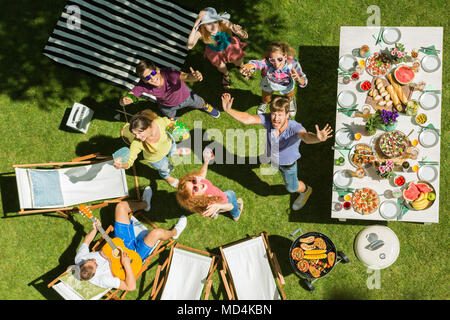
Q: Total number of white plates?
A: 10